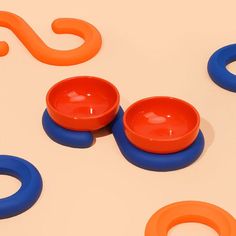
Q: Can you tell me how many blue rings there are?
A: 2